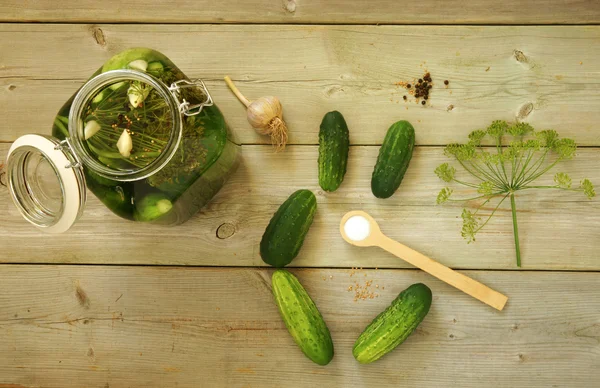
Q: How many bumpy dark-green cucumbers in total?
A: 5